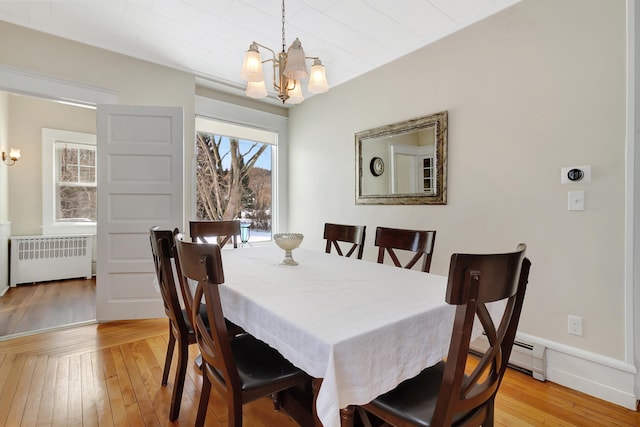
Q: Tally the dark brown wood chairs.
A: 6